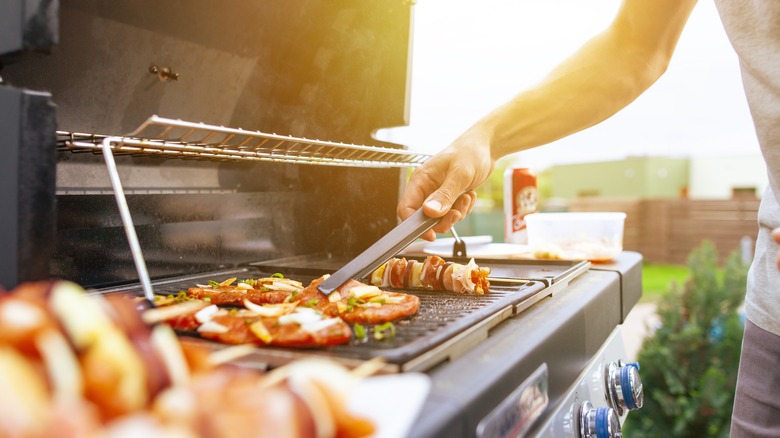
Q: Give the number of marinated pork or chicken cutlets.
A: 4